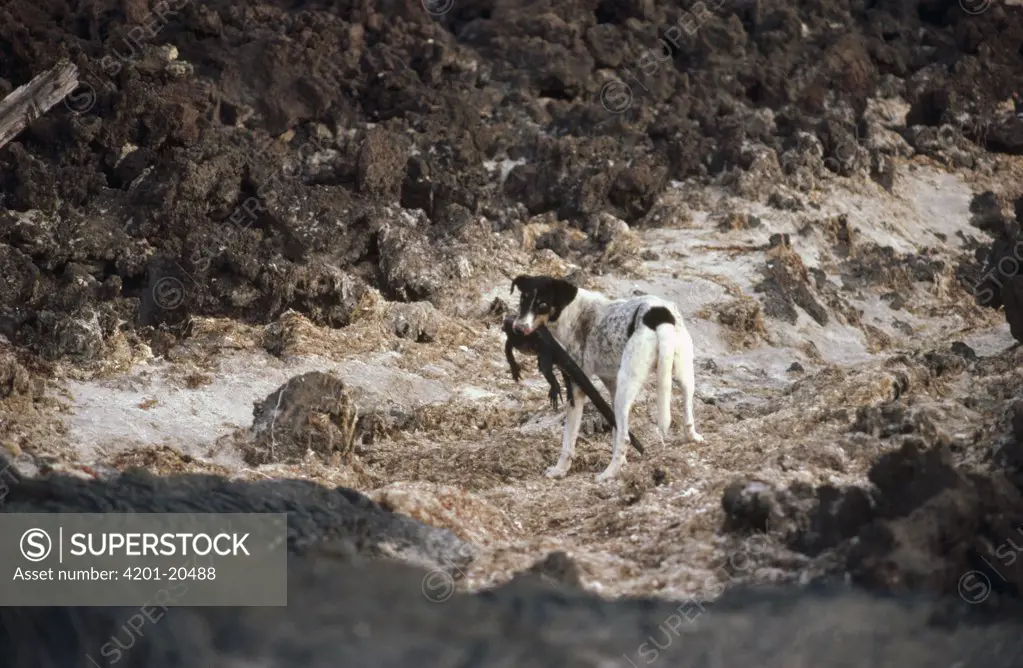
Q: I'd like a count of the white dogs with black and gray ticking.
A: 1